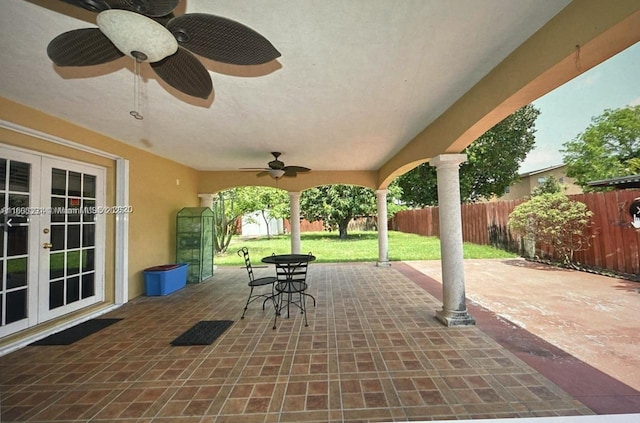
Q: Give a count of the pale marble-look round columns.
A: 4